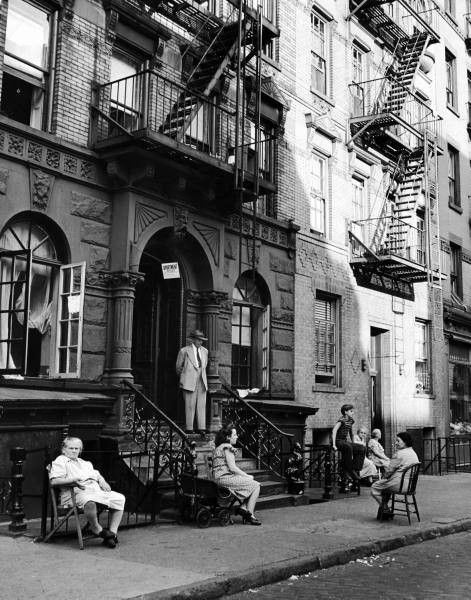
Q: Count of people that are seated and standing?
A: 7